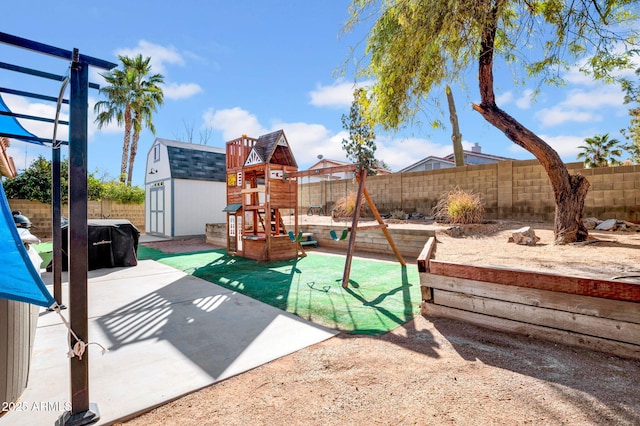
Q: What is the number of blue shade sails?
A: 2